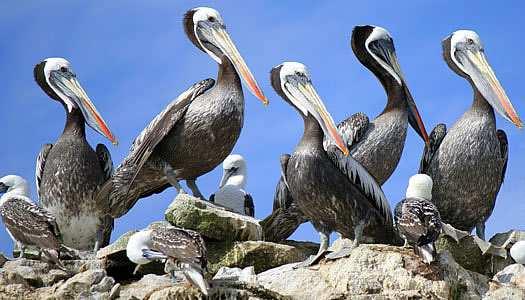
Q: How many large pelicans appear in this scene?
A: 5